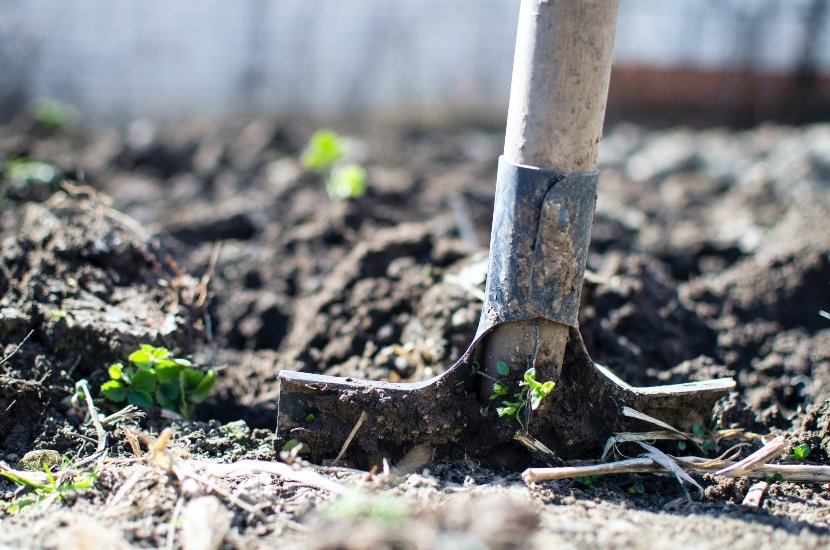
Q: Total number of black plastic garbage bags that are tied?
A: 0